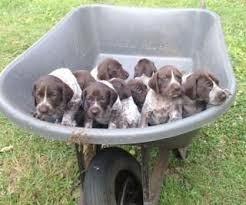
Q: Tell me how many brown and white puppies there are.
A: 9